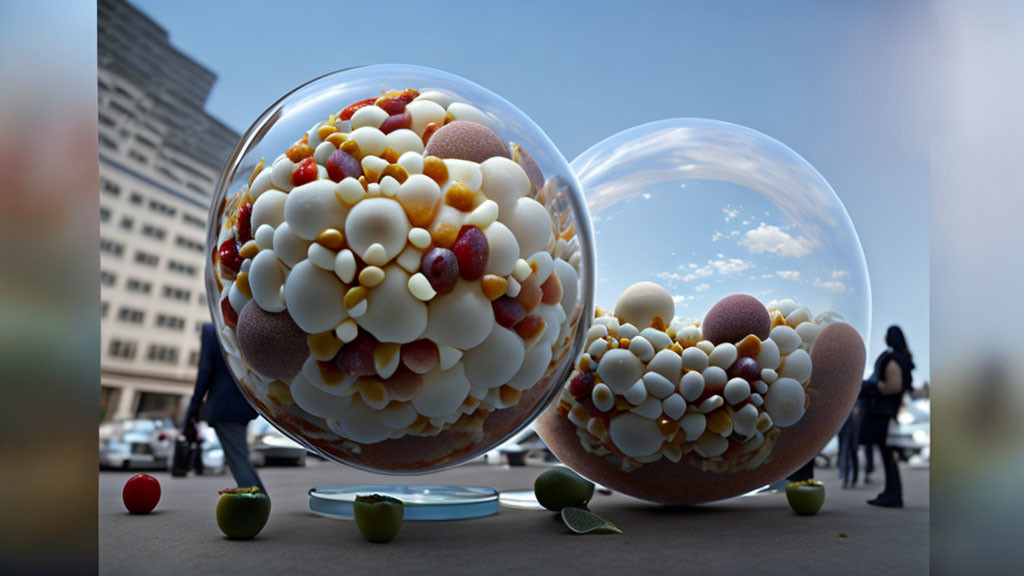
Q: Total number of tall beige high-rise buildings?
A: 1